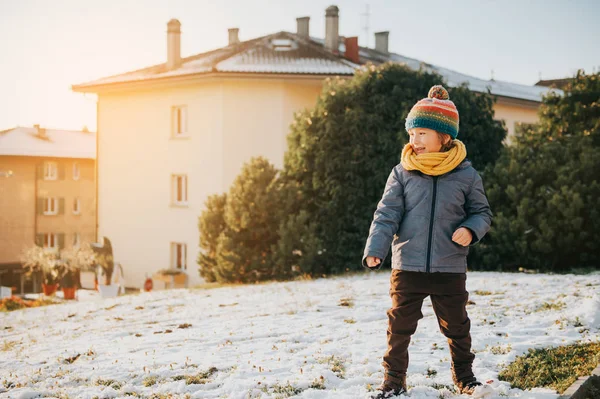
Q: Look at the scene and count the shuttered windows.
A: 3